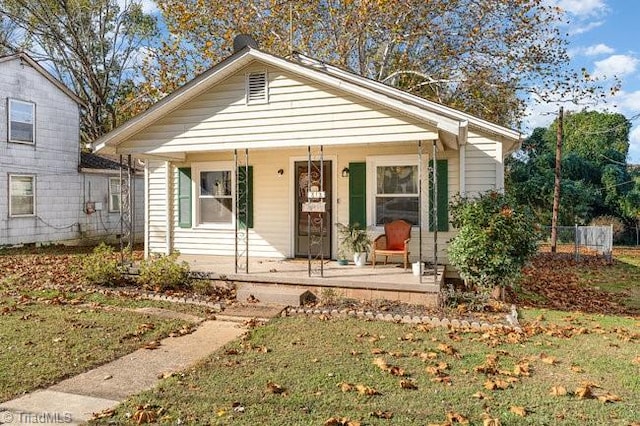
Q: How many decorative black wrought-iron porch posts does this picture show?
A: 4